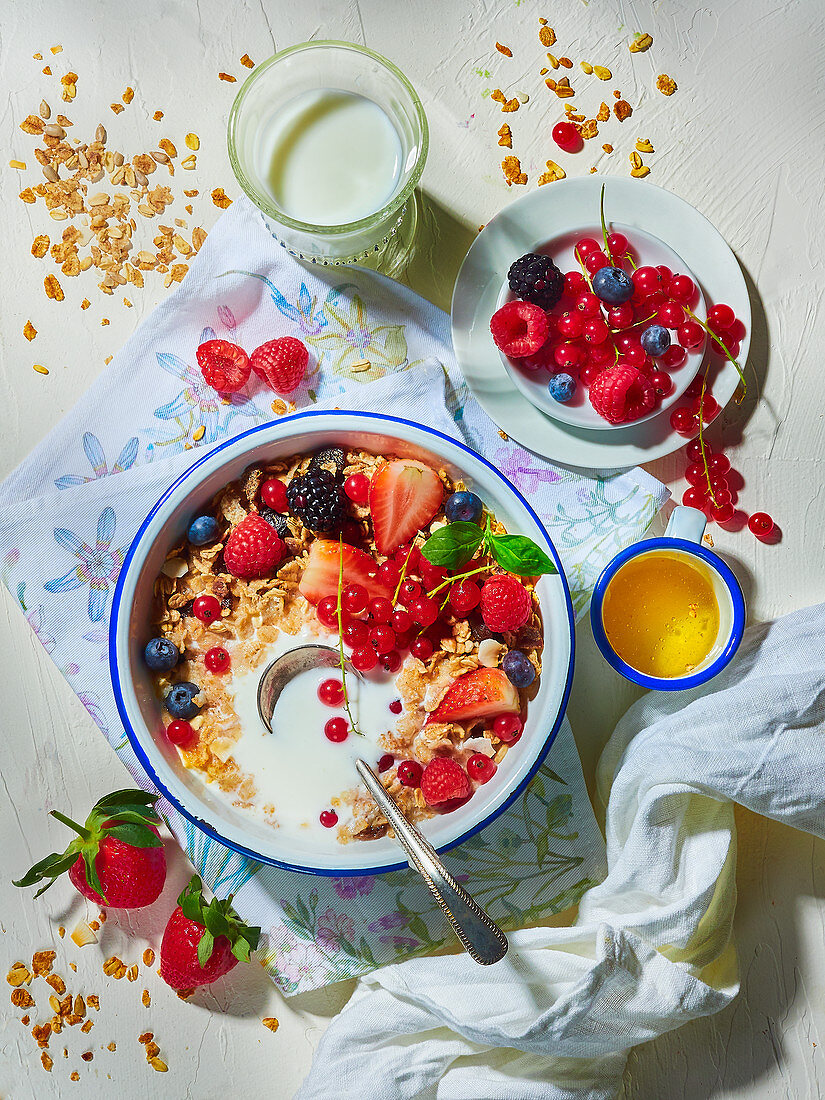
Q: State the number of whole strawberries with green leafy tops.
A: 2